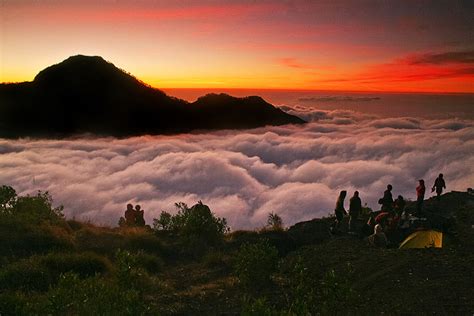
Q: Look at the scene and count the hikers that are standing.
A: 5